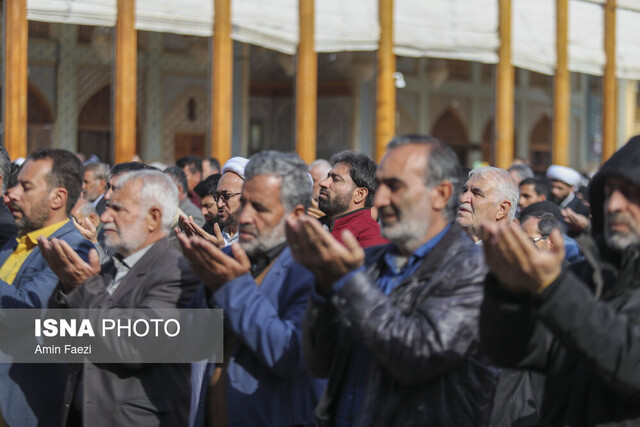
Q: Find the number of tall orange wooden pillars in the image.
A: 8